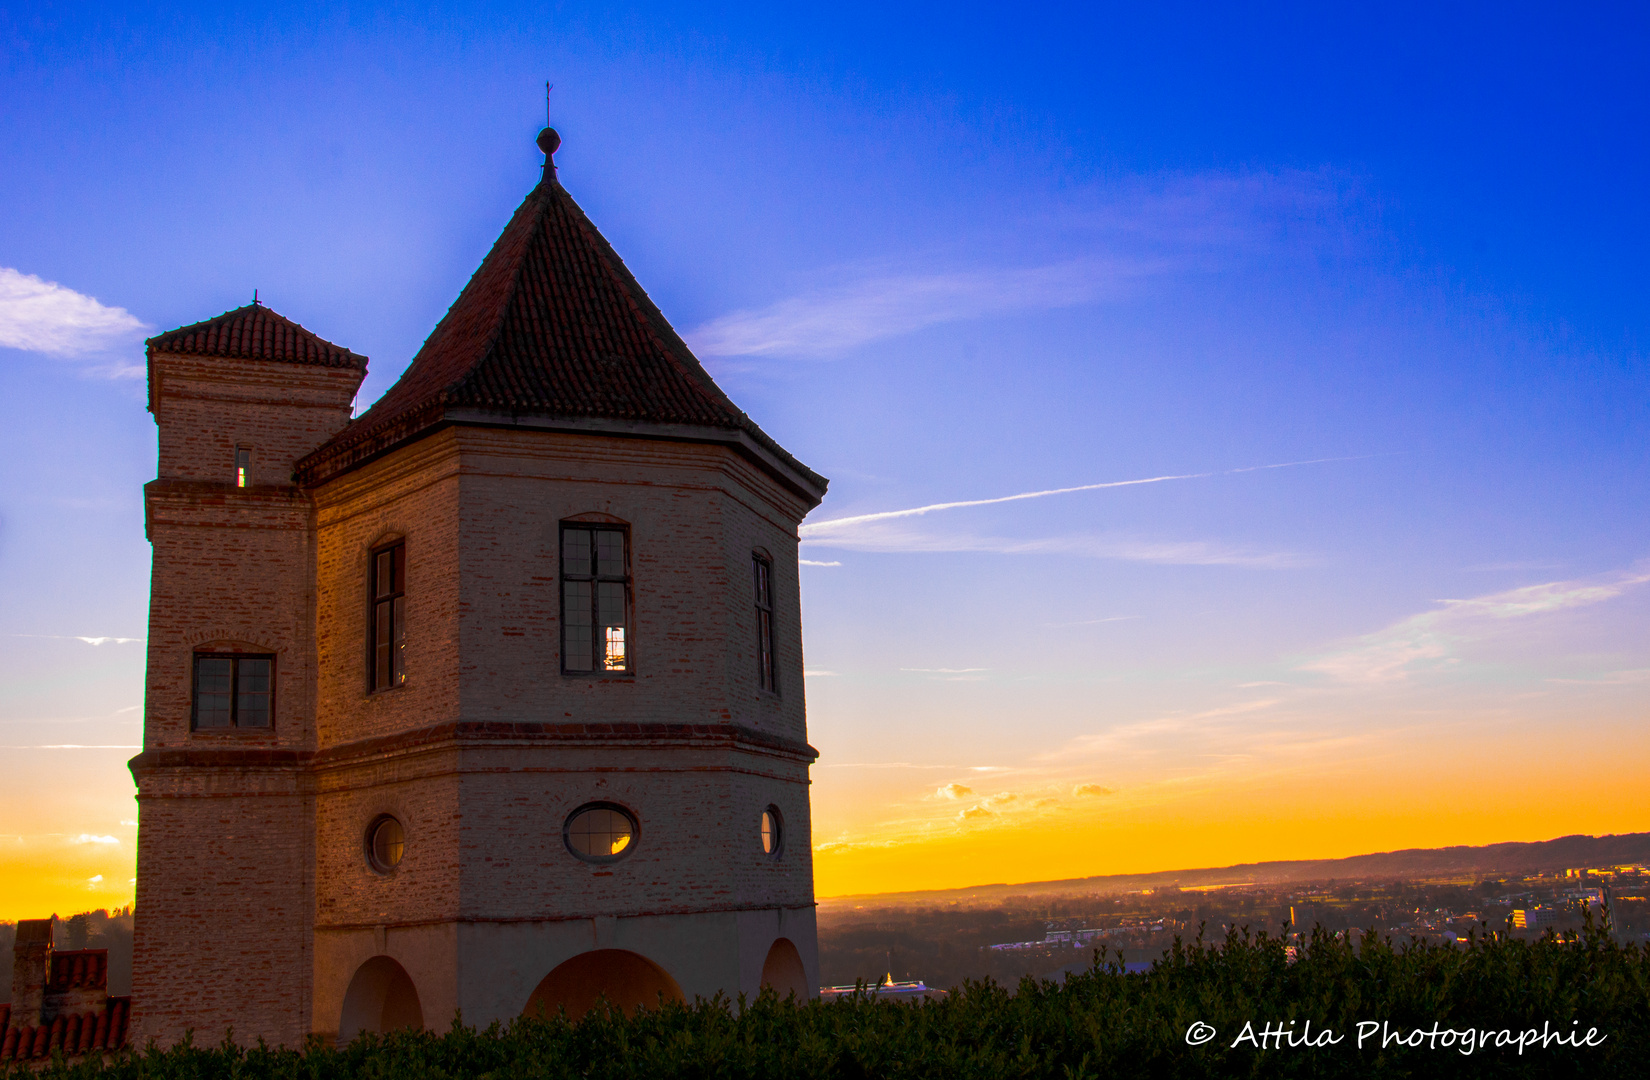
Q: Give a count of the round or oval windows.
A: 3